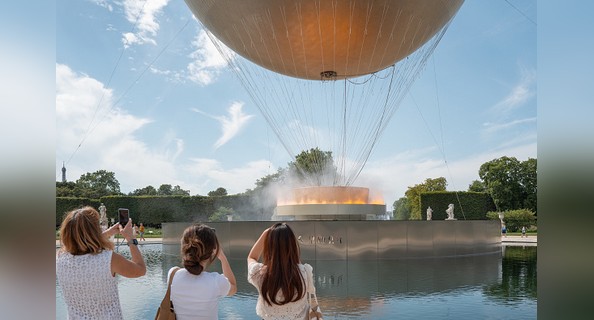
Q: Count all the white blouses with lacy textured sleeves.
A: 1